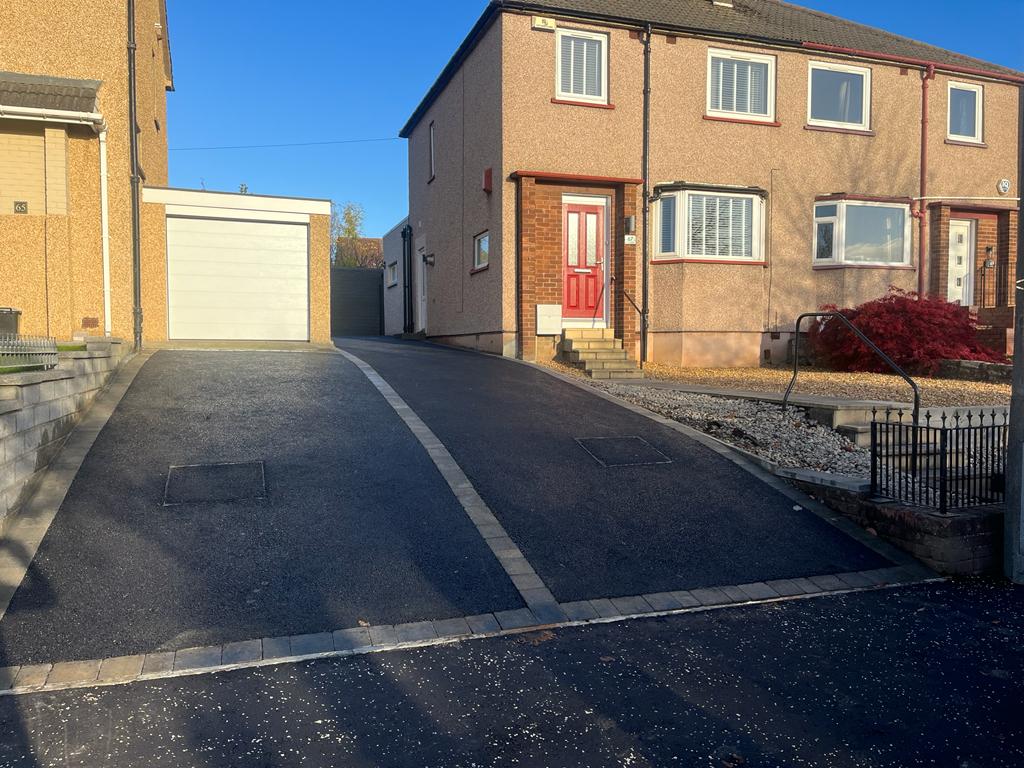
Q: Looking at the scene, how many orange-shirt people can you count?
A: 0